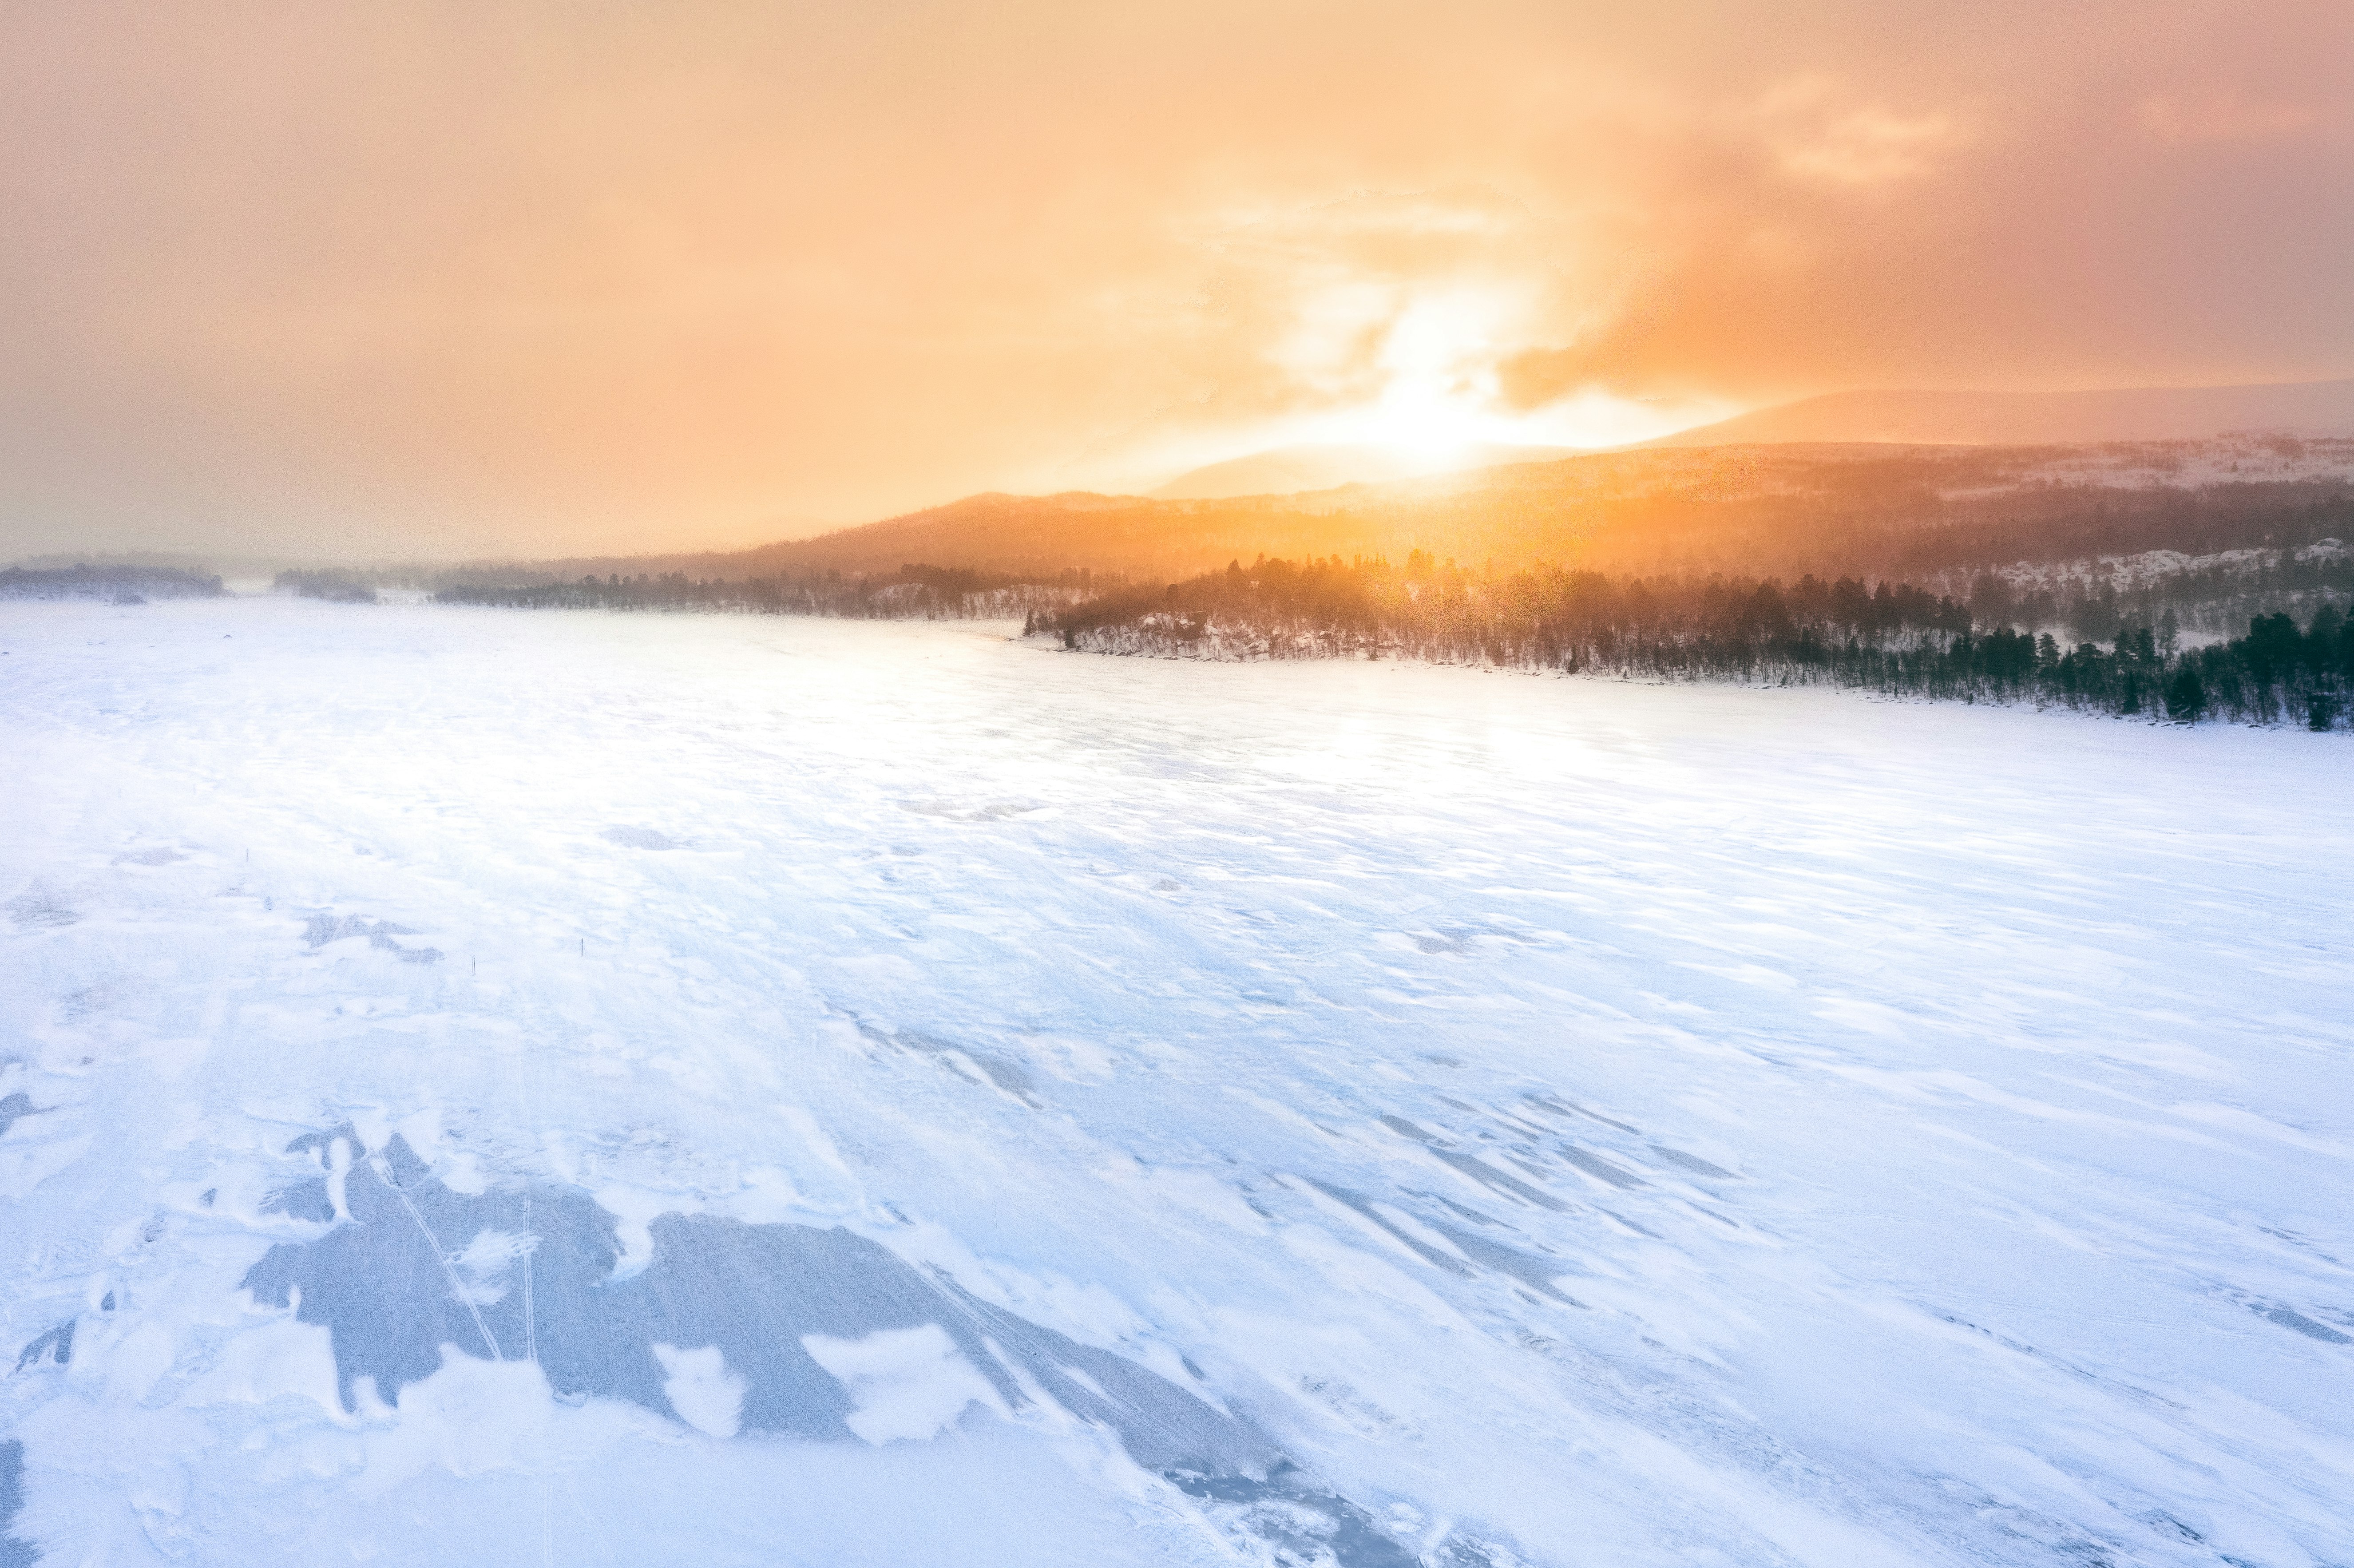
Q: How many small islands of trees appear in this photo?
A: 2